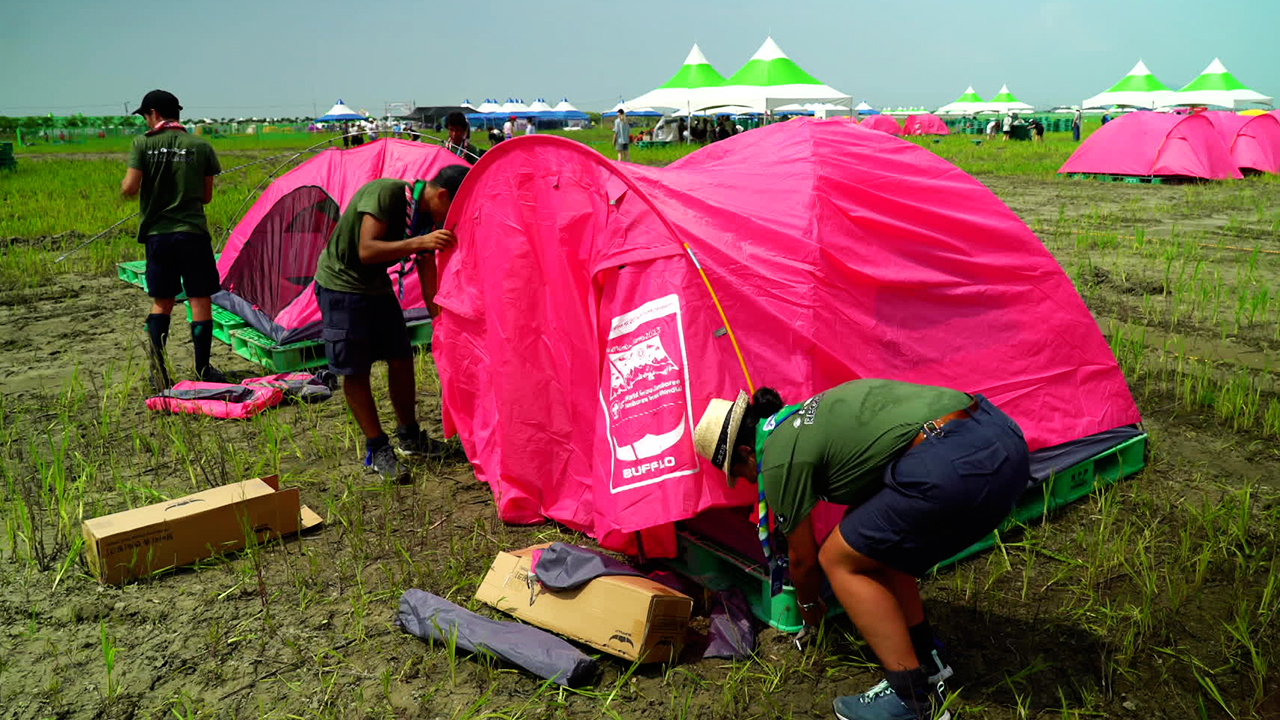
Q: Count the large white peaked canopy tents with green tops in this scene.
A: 6